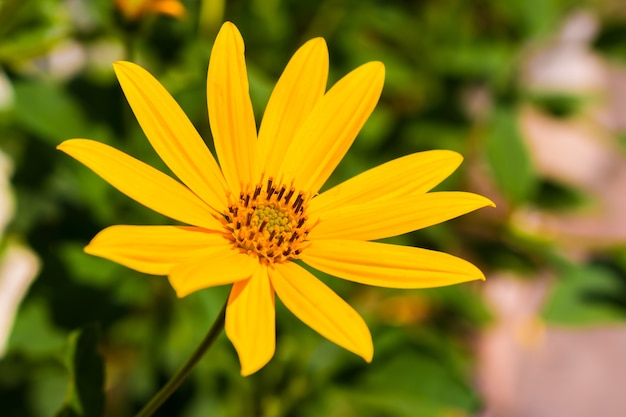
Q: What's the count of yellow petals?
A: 12